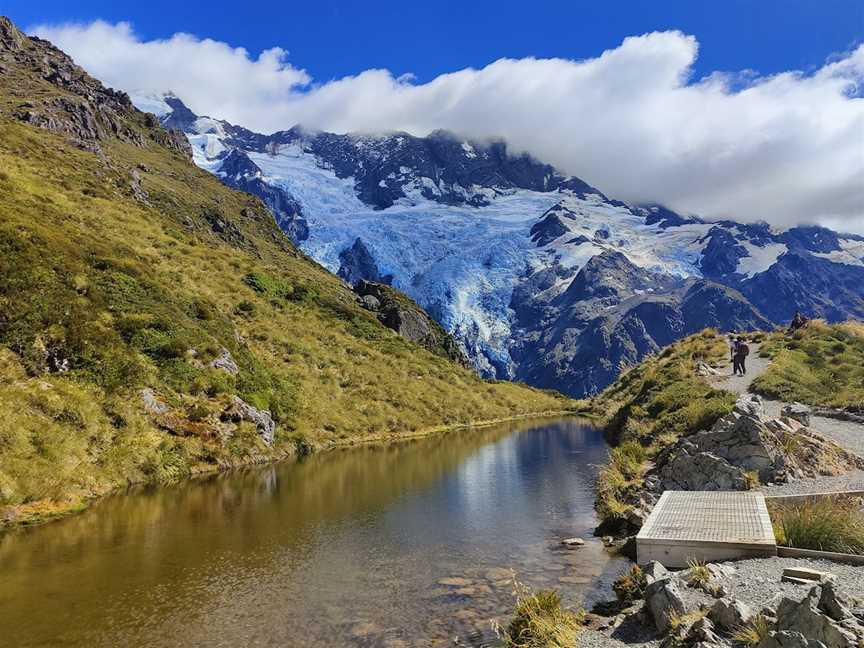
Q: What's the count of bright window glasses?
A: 0